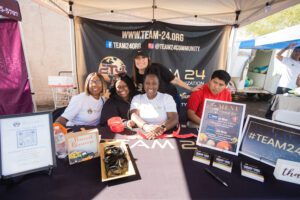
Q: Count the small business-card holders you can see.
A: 3